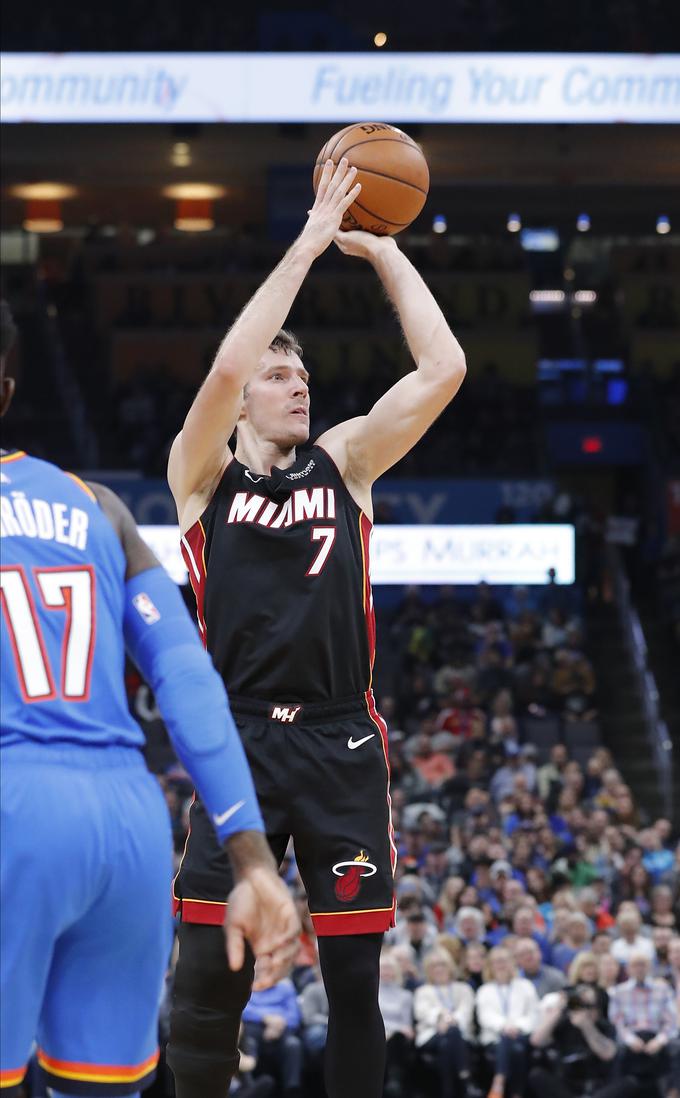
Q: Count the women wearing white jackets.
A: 2